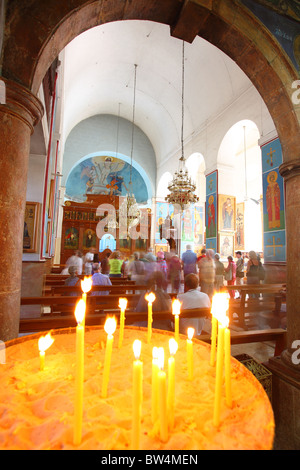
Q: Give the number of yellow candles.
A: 15